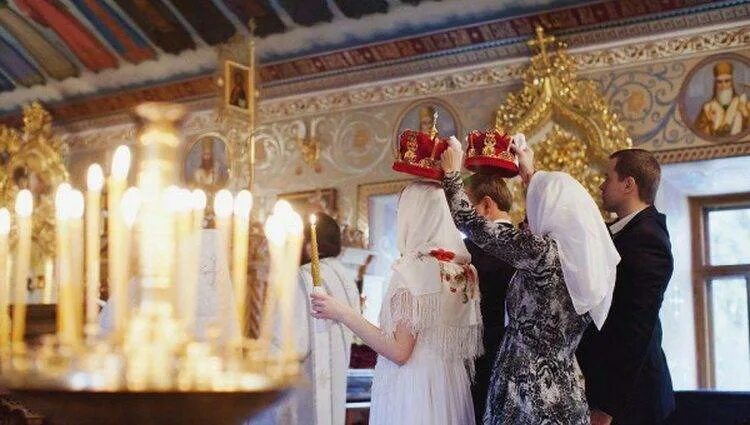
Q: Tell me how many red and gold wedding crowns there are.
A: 2